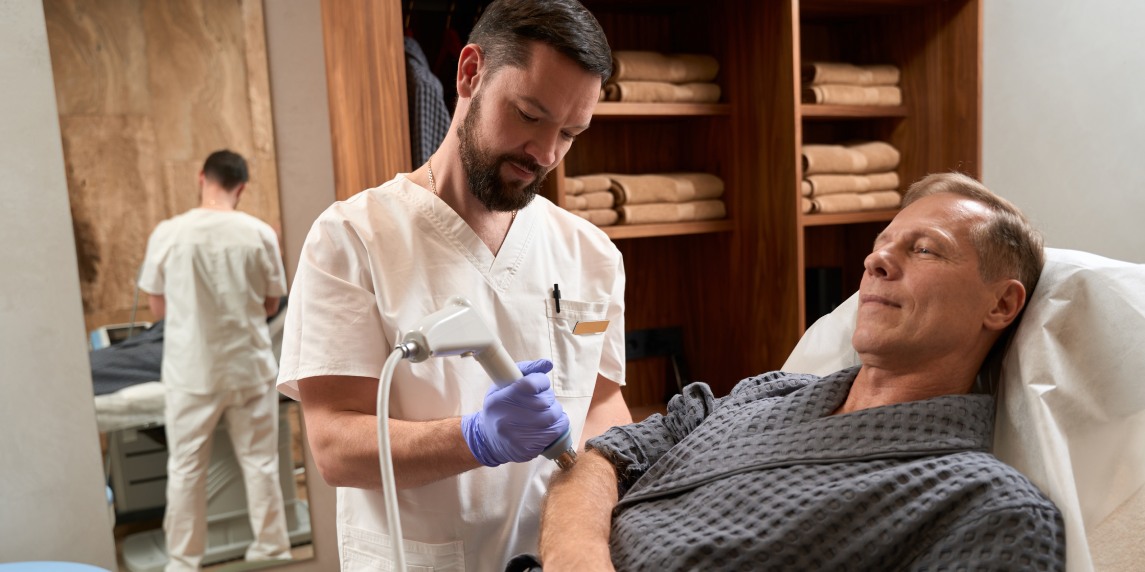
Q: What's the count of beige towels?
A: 12